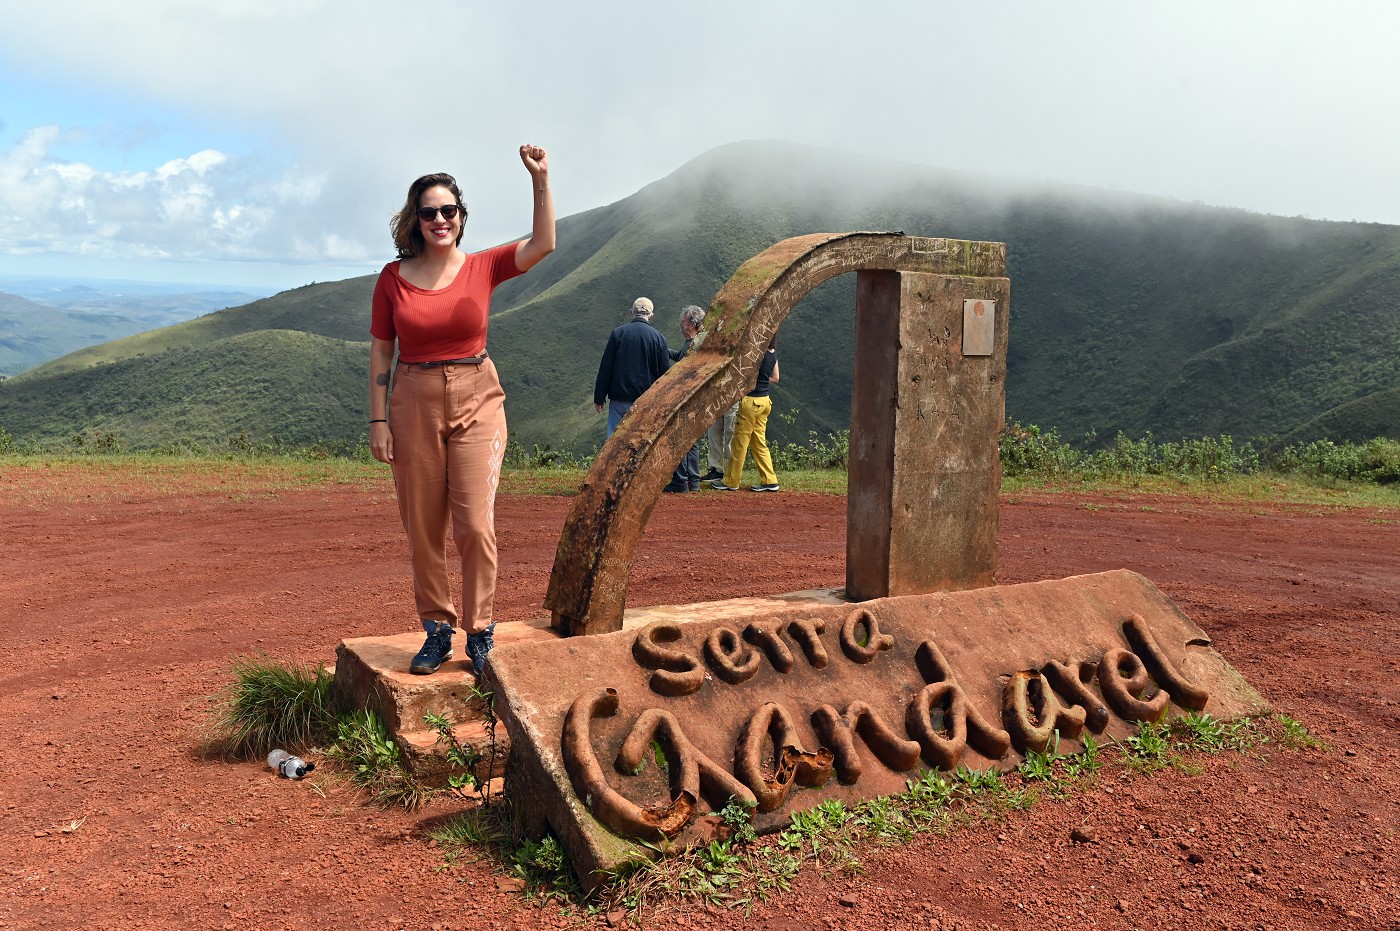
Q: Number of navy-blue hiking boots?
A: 2